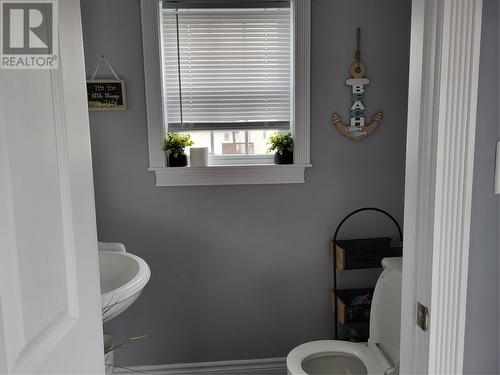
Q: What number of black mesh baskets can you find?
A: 2